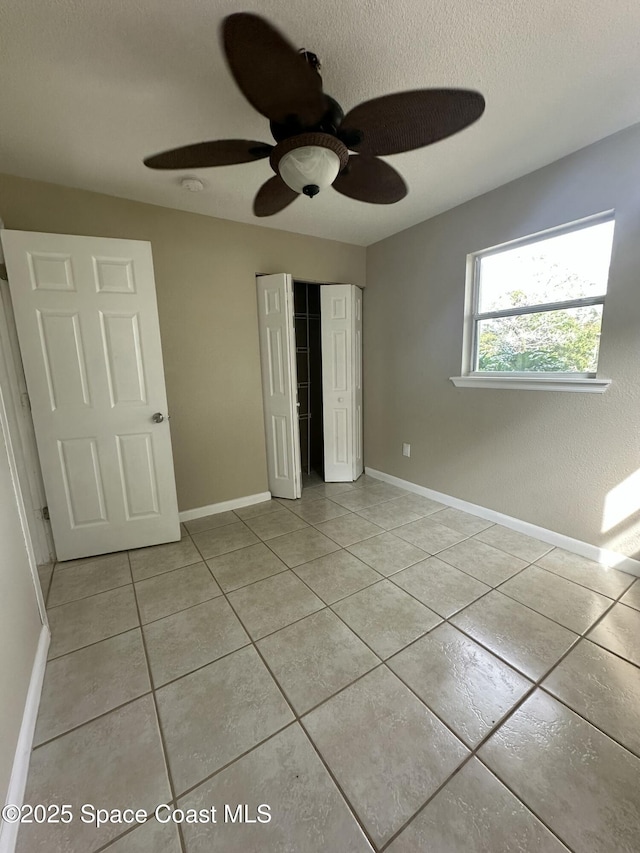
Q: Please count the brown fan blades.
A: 5